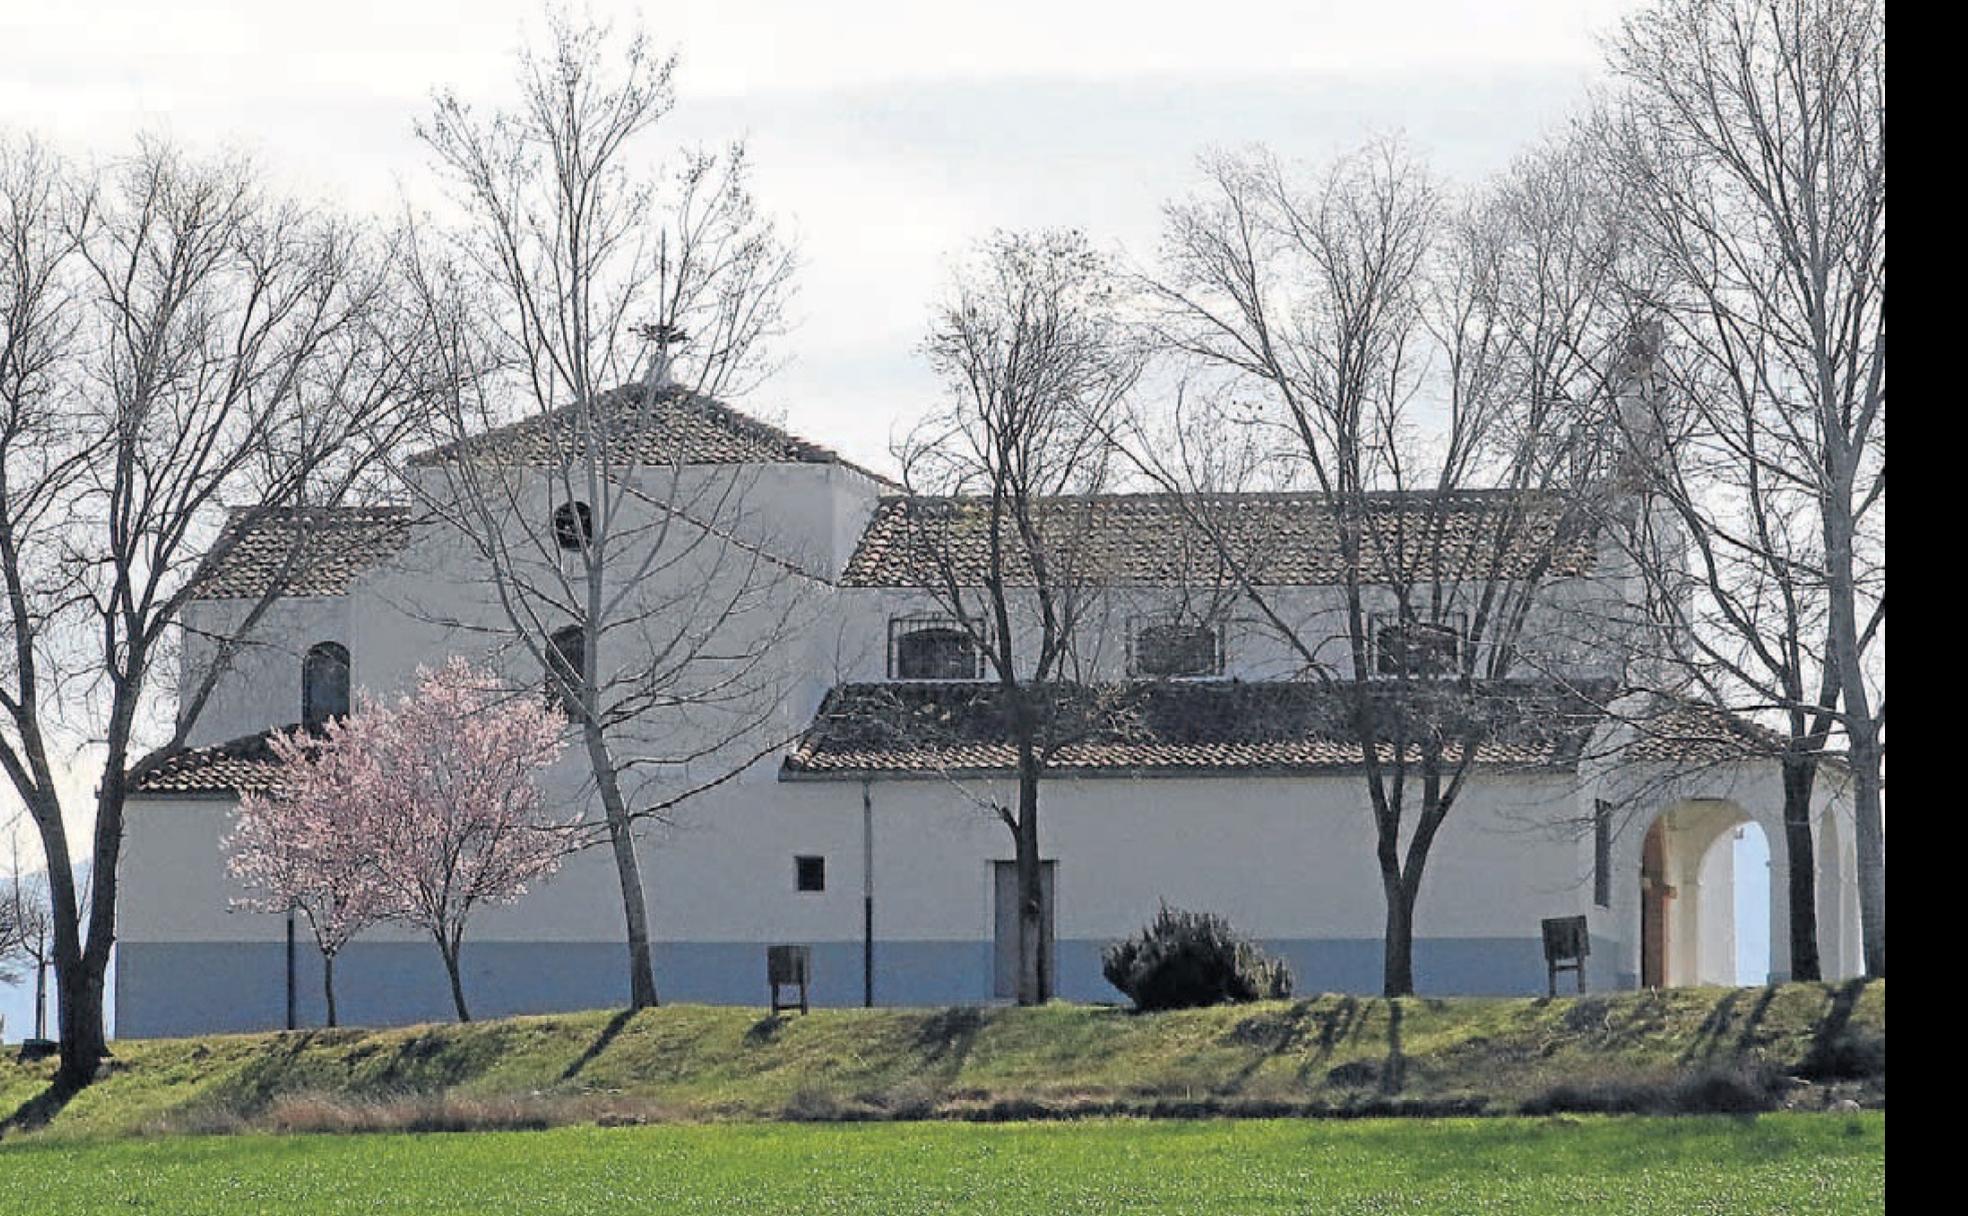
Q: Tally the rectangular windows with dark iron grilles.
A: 3